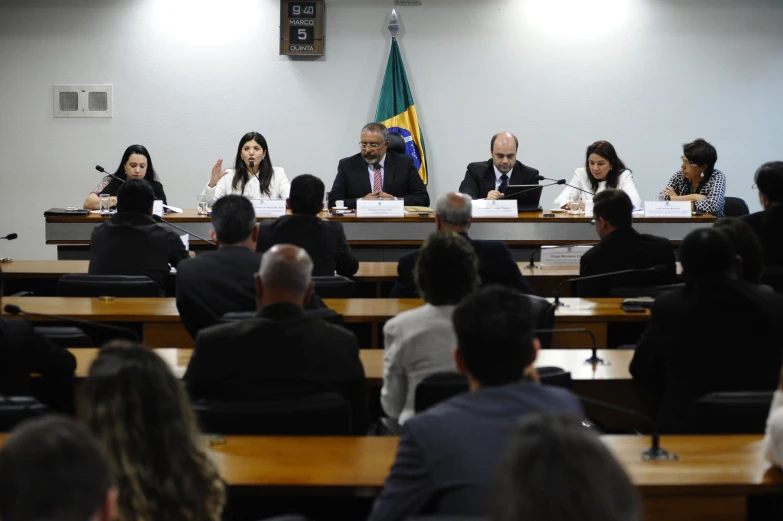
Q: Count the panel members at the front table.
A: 6